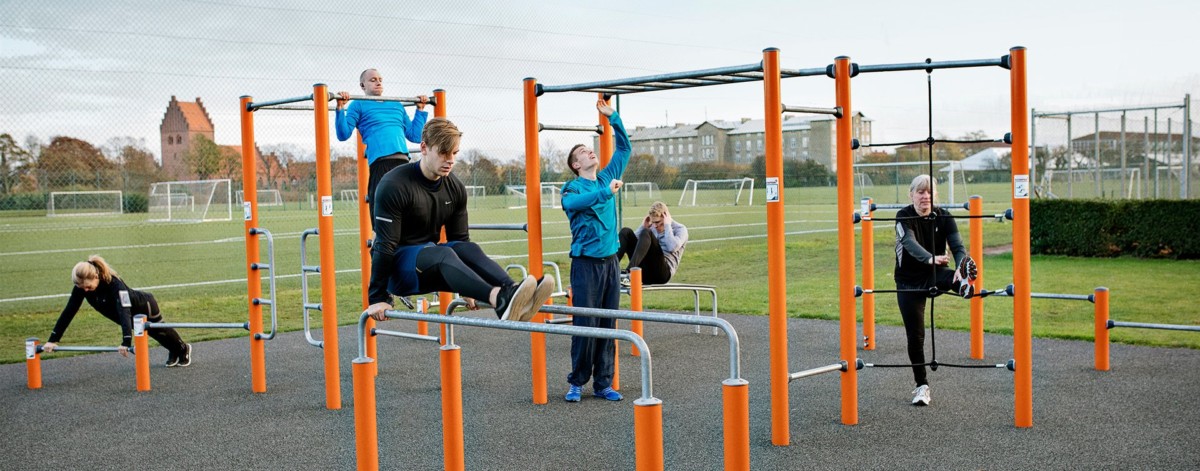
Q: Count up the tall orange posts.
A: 9